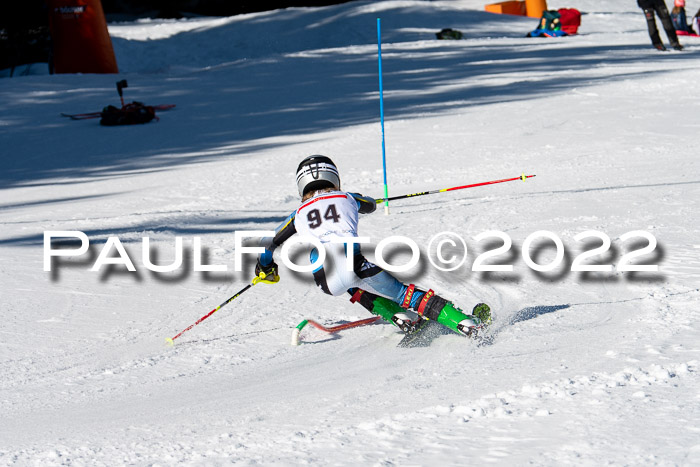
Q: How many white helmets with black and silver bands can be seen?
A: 1